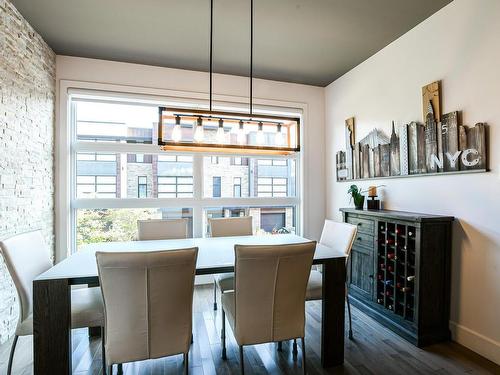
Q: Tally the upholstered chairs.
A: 6